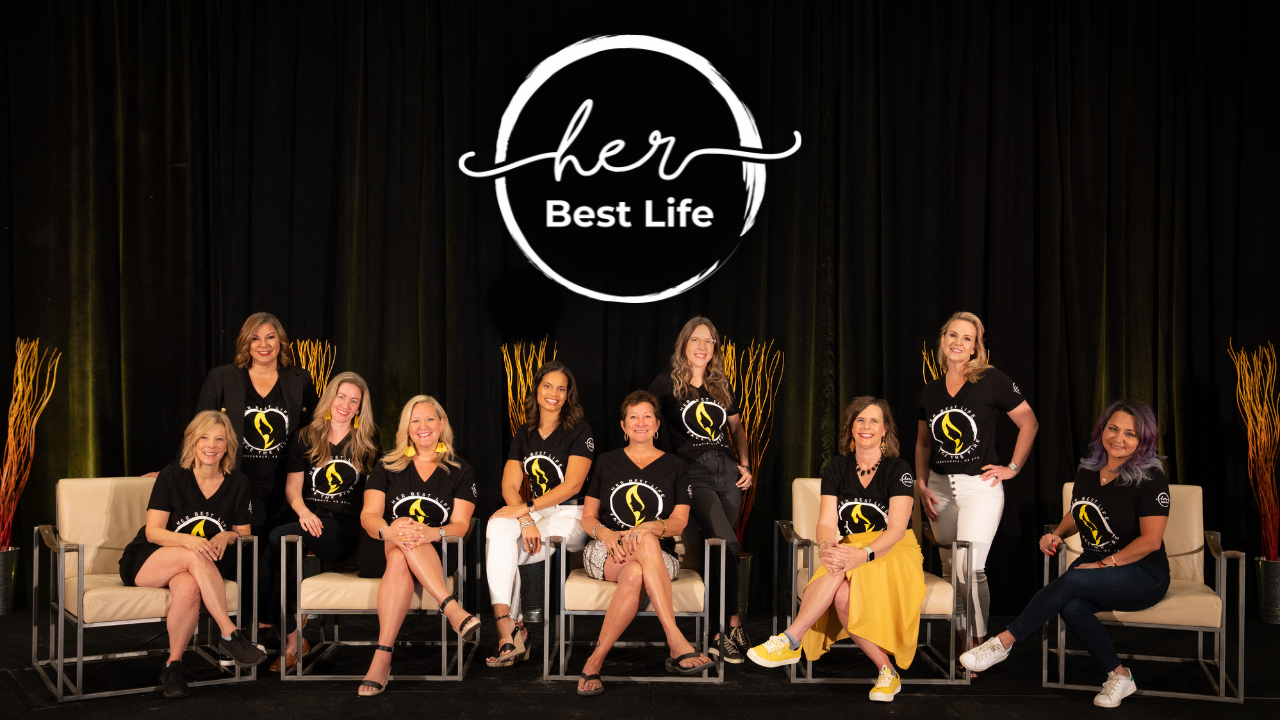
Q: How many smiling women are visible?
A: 10